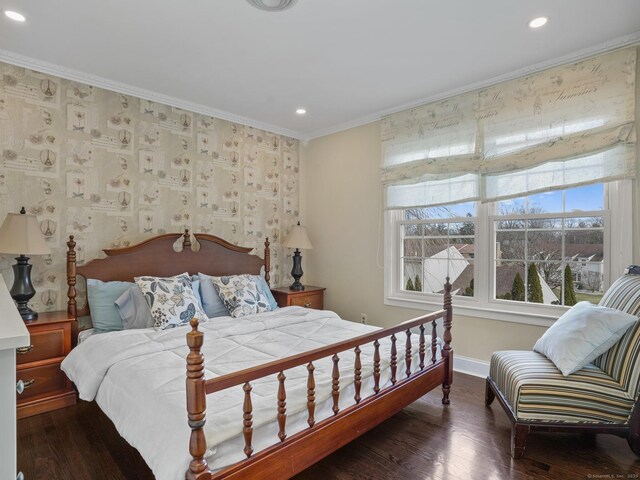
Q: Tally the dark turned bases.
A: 2